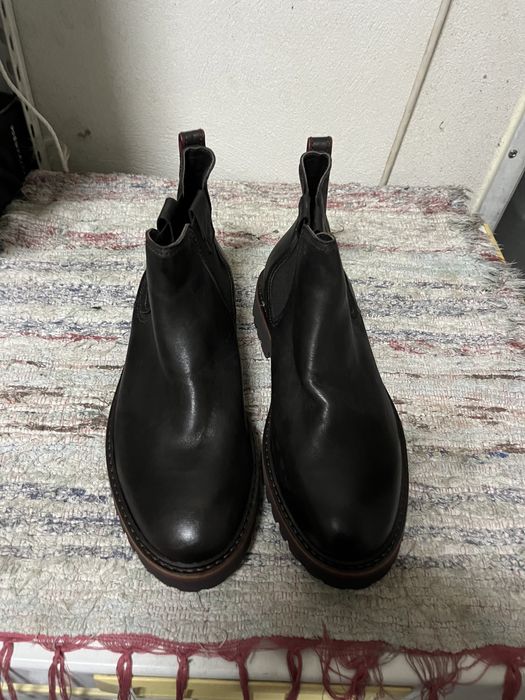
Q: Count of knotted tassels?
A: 9